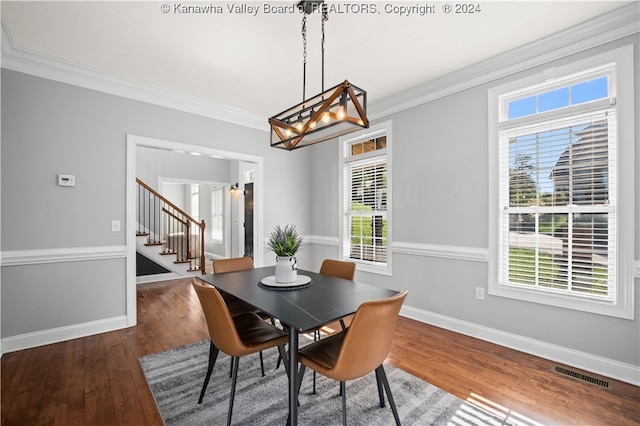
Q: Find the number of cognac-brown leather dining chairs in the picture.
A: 4